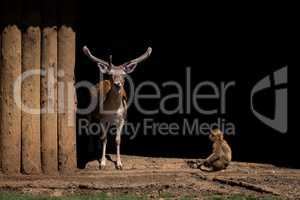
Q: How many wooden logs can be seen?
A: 4